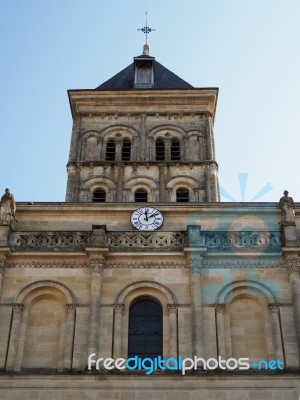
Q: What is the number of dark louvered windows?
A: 7